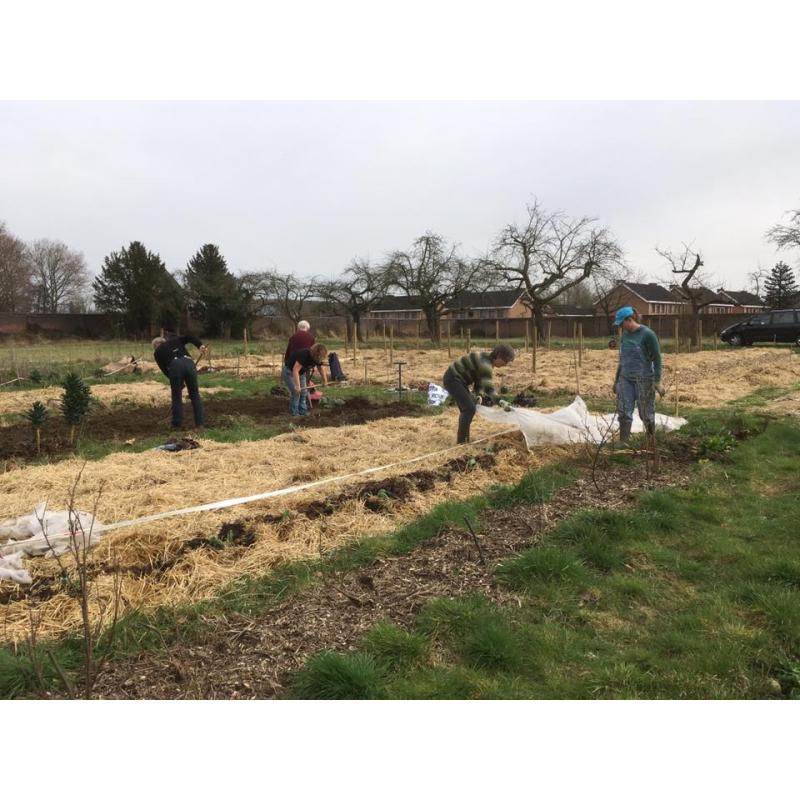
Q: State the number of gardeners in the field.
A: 5